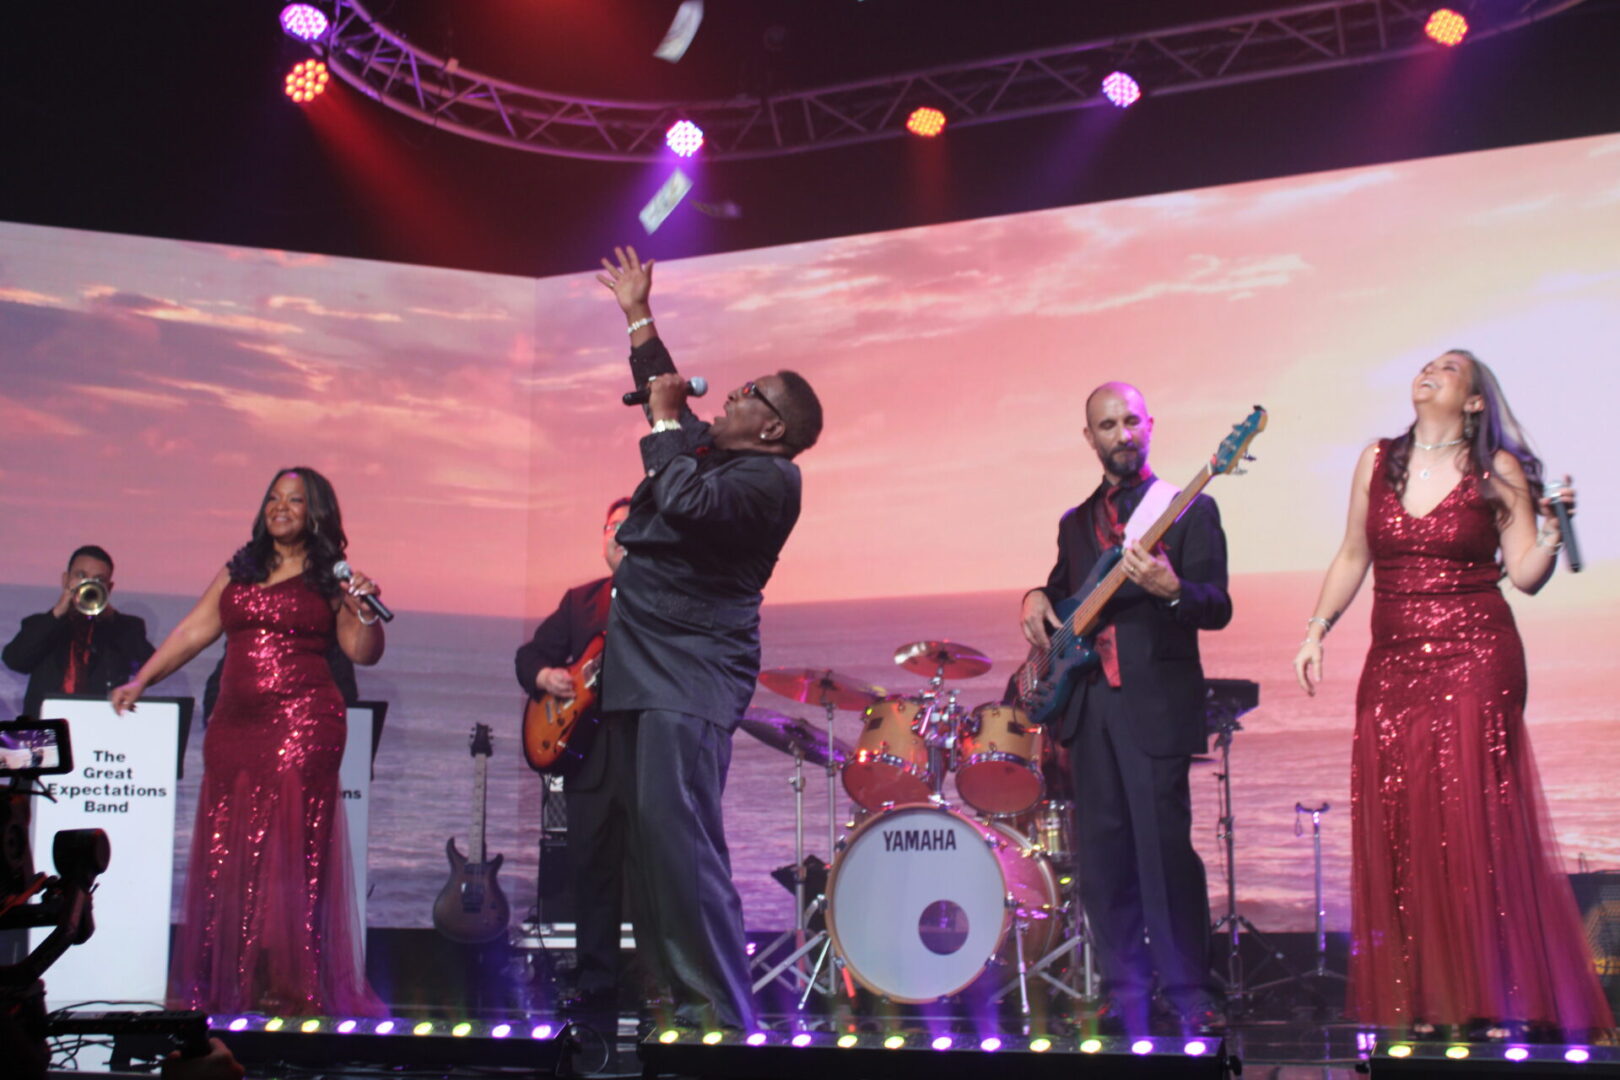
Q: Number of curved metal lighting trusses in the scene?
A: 1